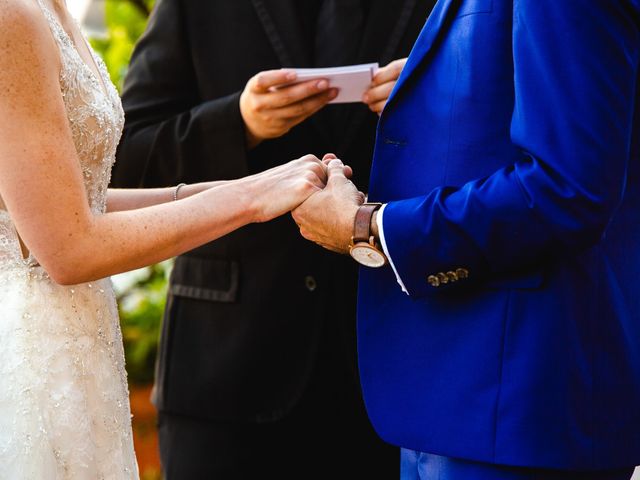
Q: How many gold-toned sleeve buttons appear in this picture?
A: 4